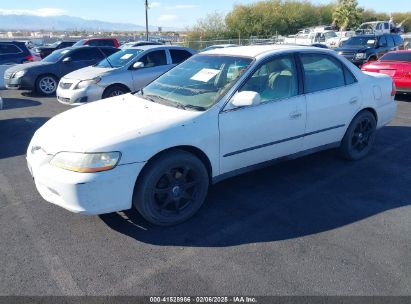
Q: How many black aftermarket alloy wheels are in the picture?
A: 2